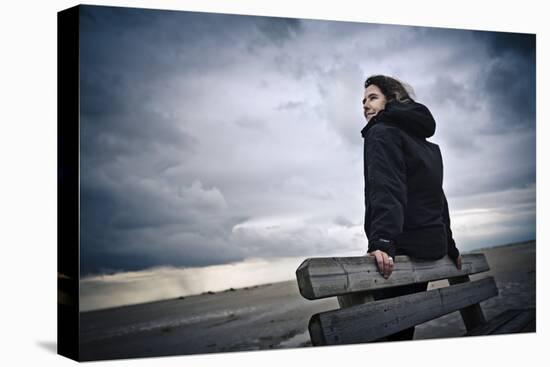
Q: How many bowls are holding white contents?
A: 0